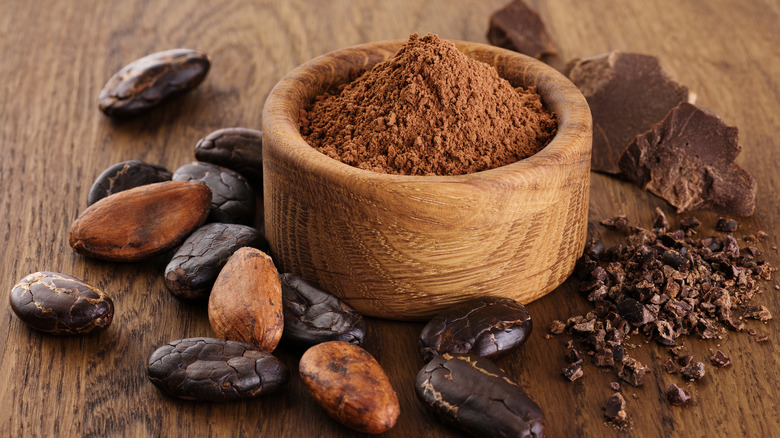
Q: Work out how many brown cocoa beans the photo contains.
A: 3